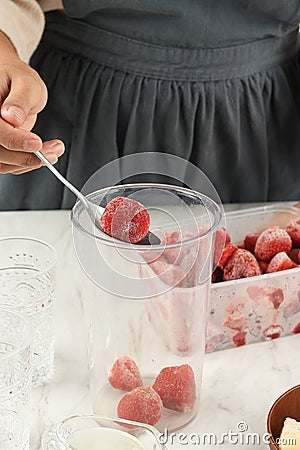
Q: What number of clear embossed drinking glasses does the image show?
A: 2